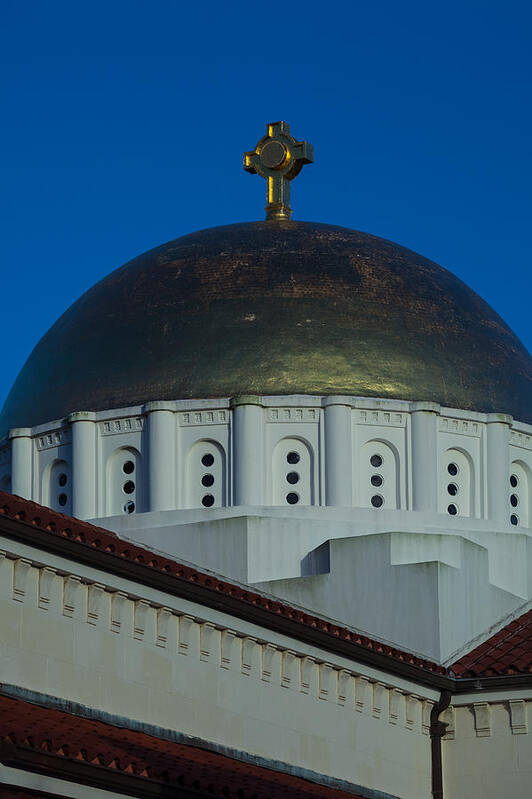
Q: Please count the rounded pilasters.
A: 7